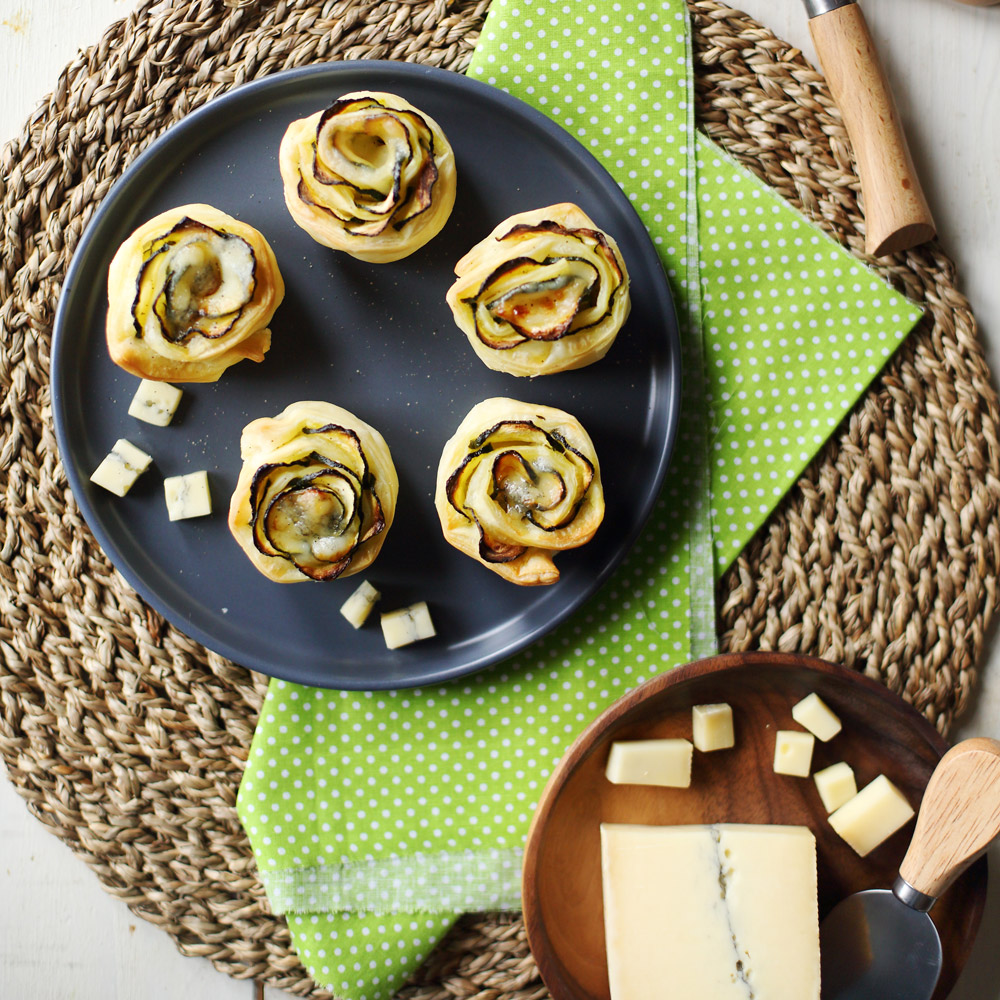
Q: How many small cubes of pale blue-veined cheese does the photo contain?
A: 5